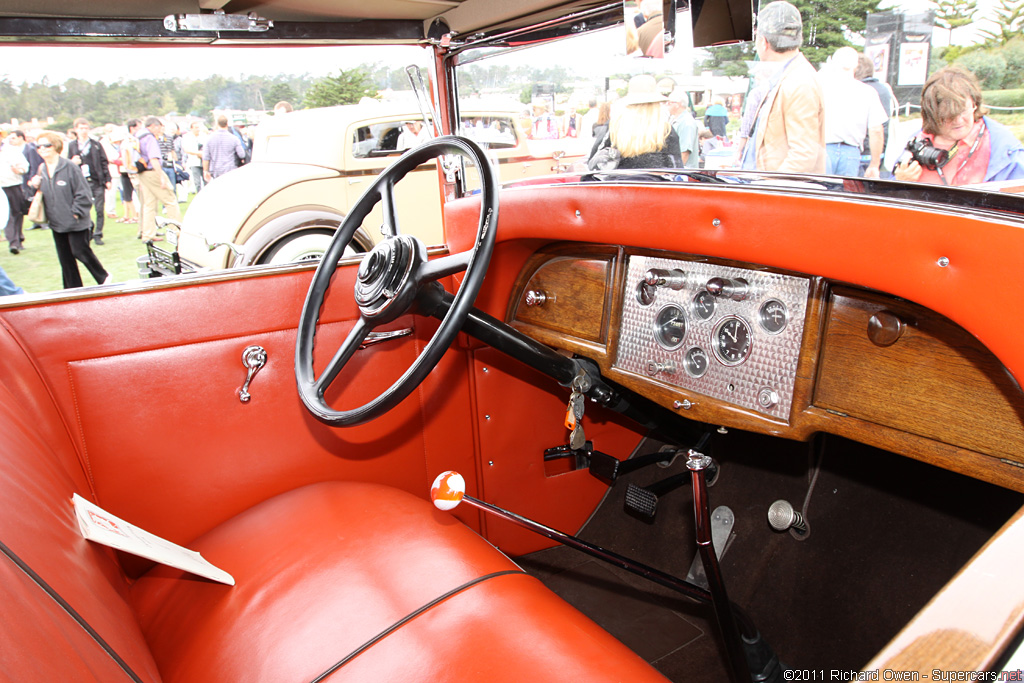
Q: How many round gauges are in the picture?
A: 6